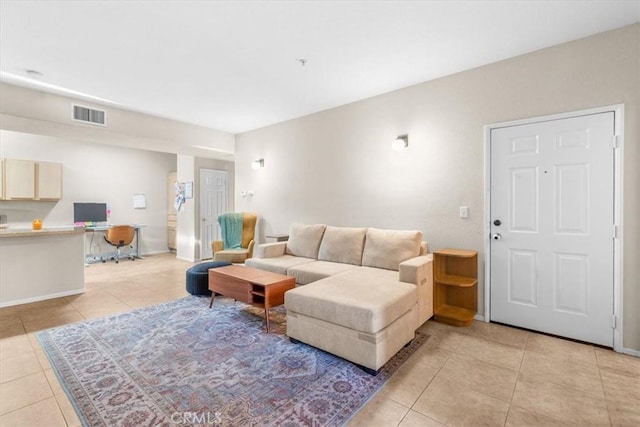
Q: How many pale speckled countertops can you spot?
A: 1